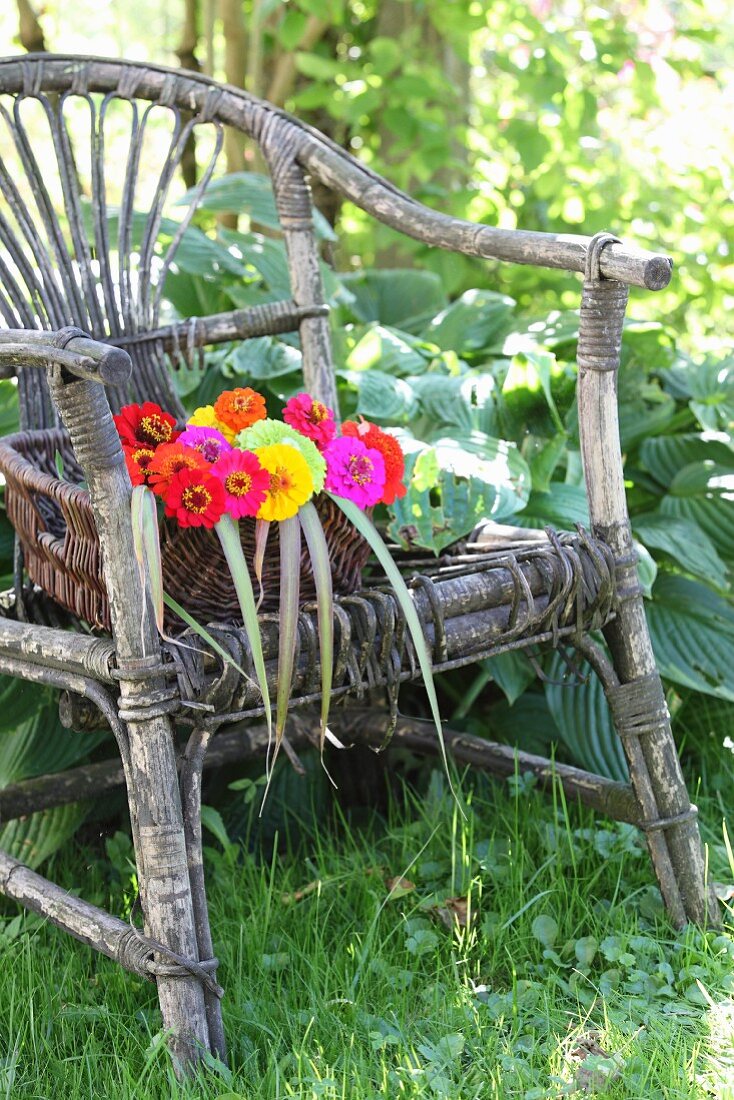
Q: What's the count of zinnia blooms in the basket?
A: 13